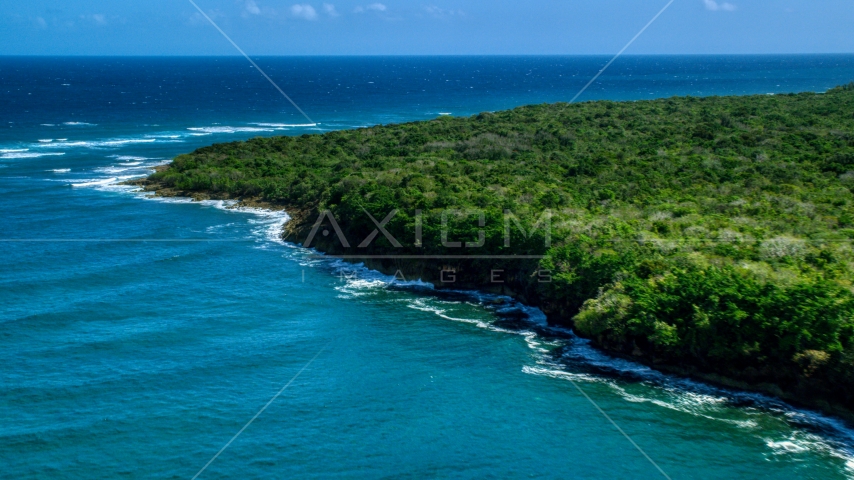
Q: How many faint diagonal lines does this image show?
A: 4